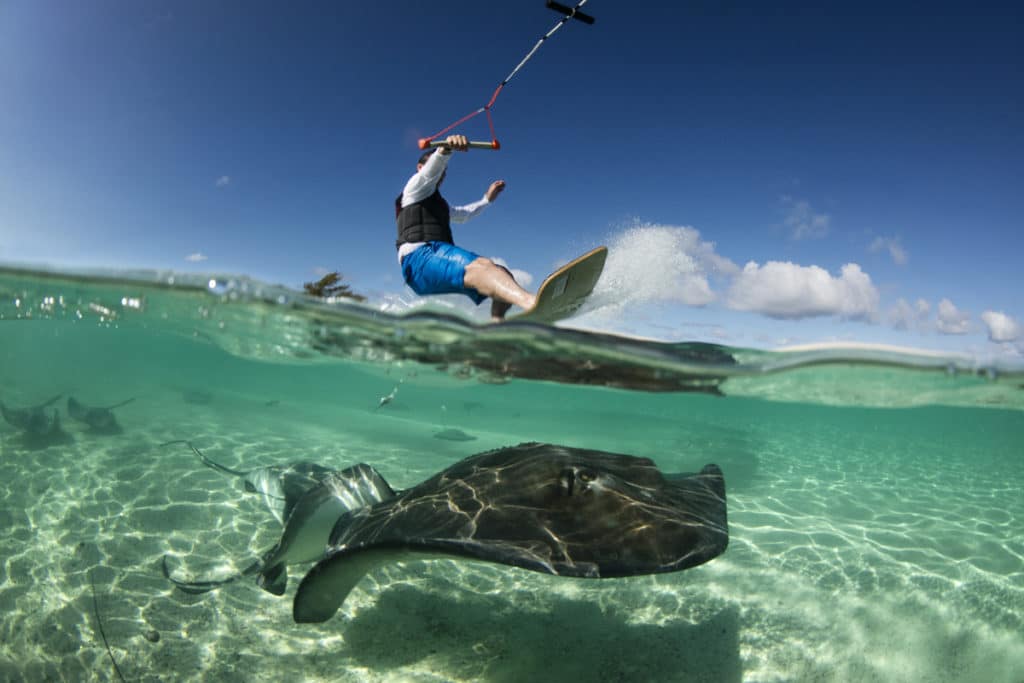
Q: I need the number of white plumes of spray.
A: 1